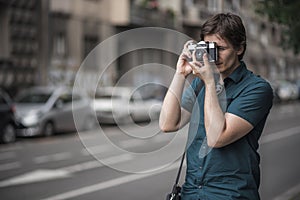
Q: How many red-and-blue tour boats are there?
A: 0